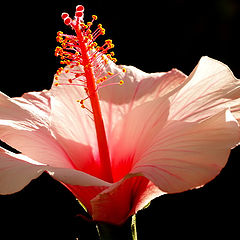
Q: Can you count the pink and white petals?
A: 5